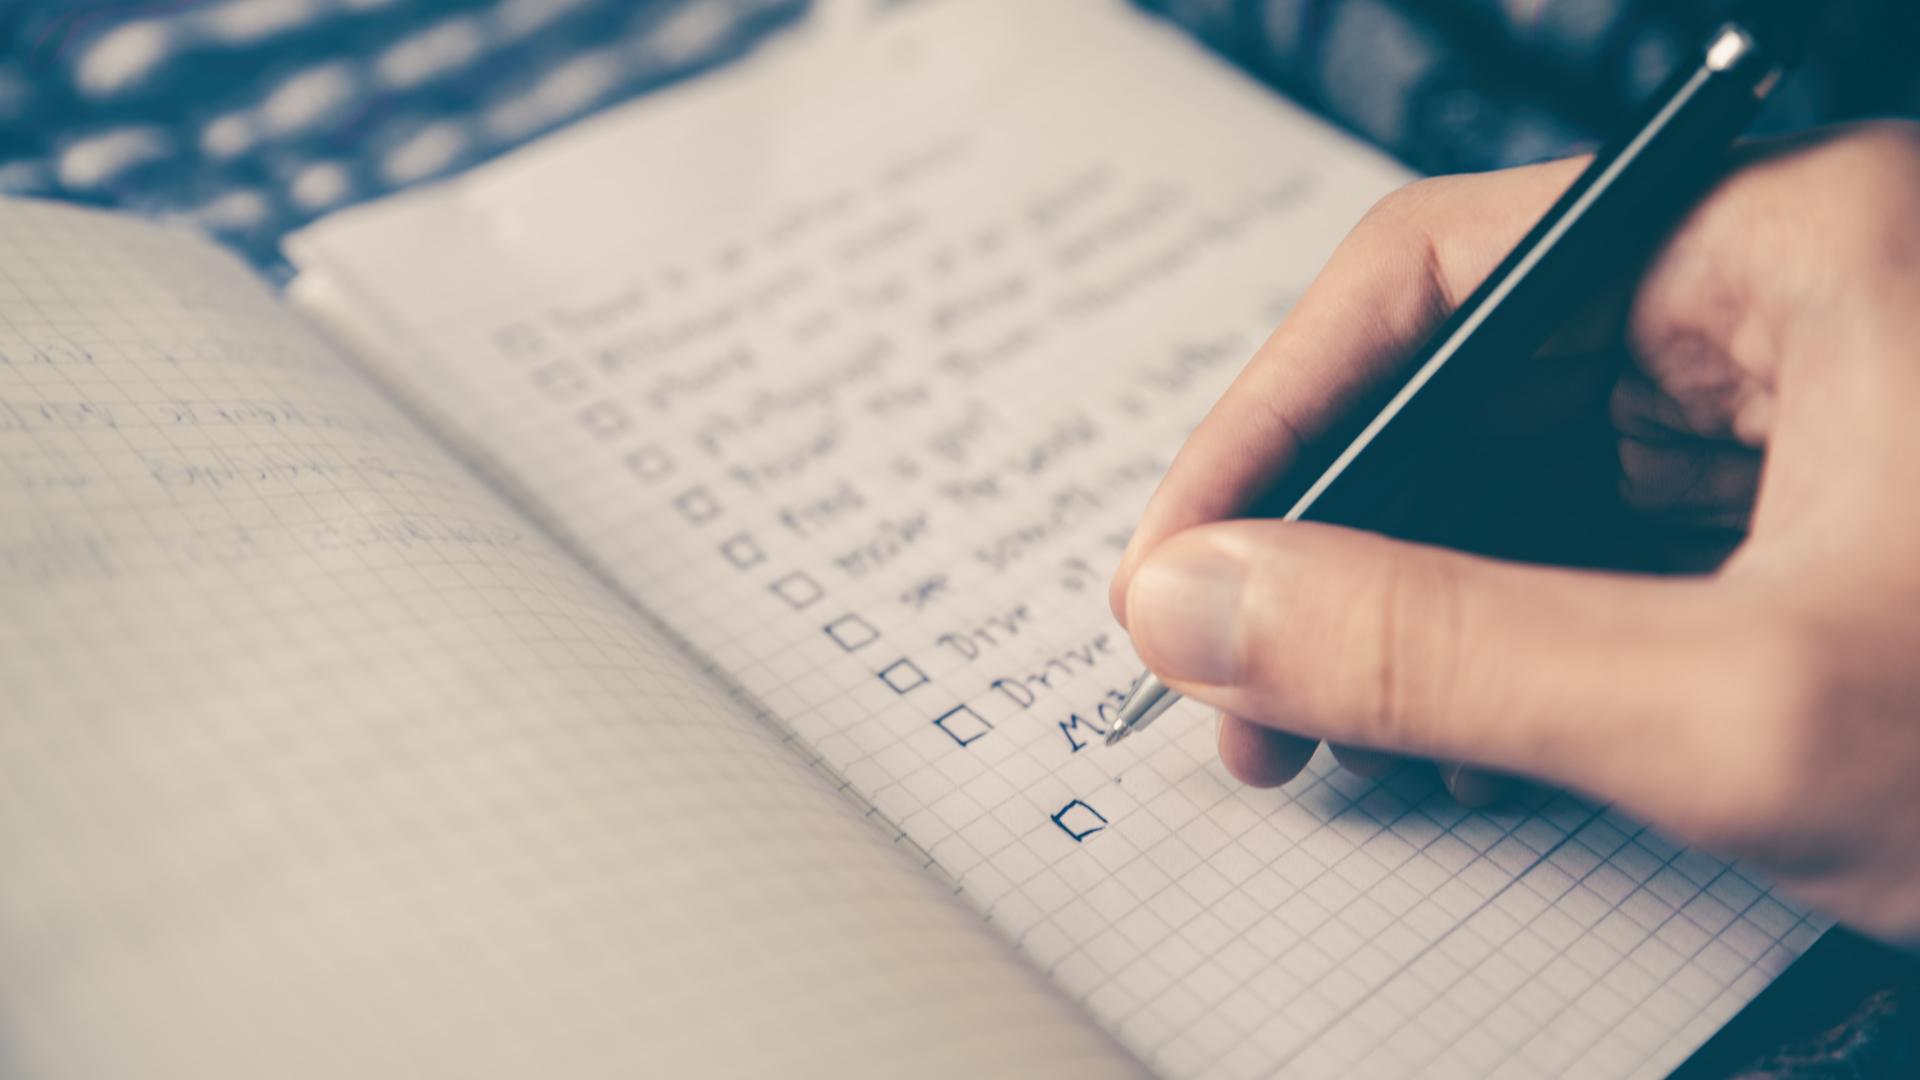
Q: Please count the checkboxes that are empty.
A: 11